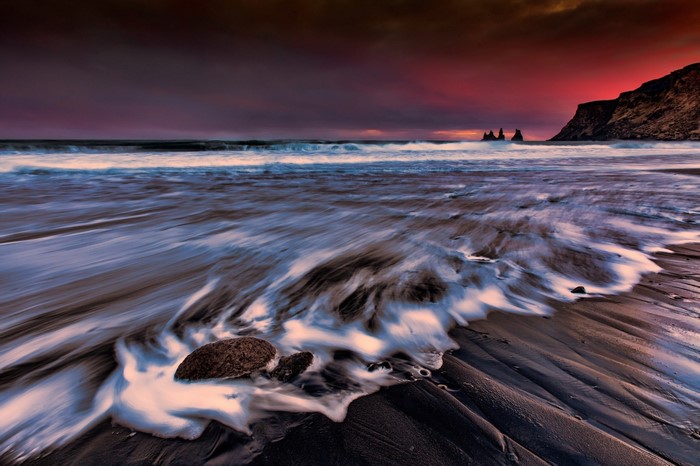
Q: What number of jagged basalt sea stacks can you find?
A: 3